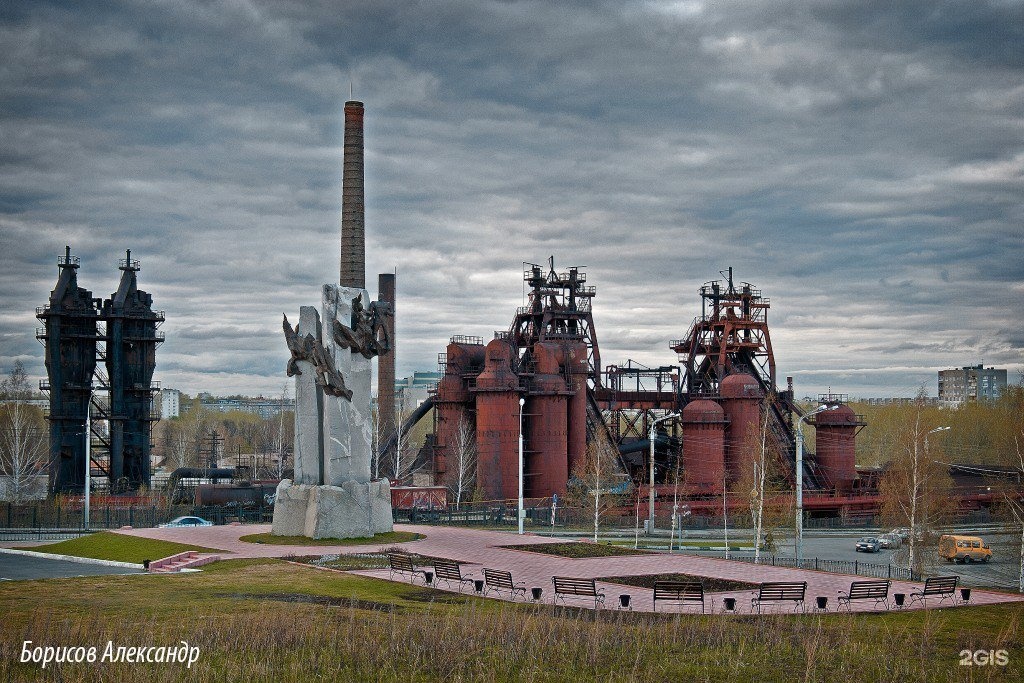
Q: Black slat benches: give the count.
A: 8